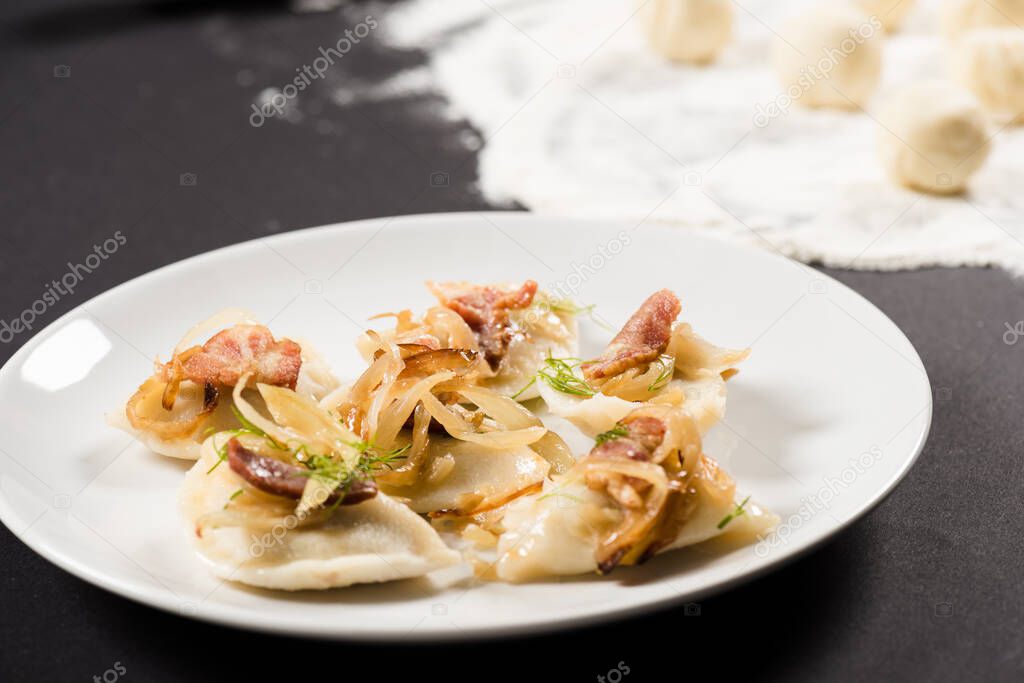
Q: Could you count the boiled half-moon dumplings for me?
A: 6